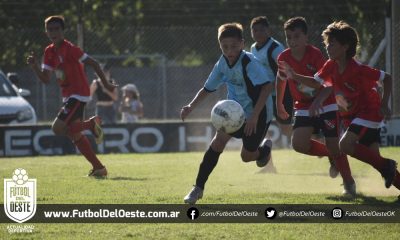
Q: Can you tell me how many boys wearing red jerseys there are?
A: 3